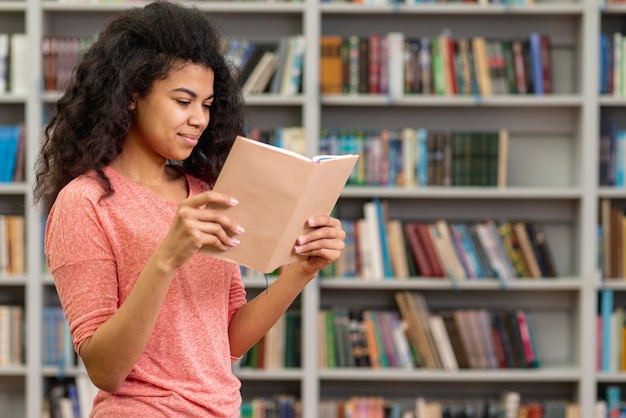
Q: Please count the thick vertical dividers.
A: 3